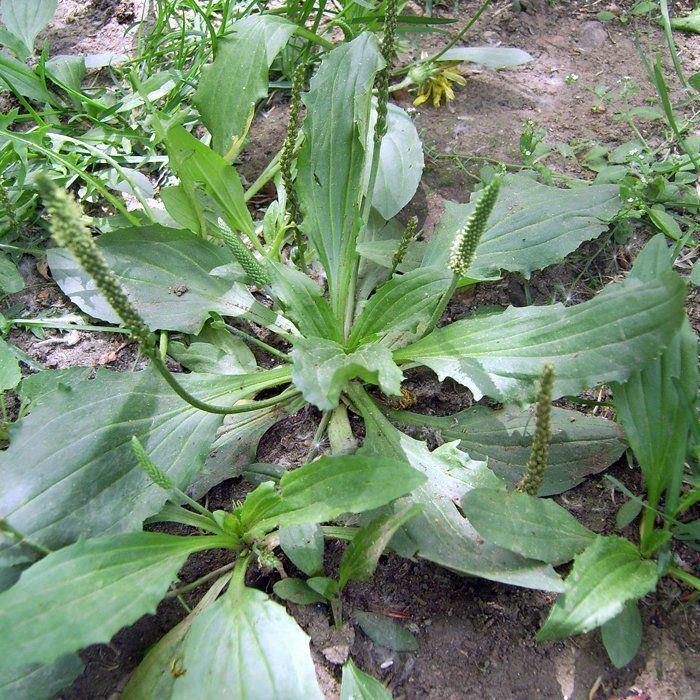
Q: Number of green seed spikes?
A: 8